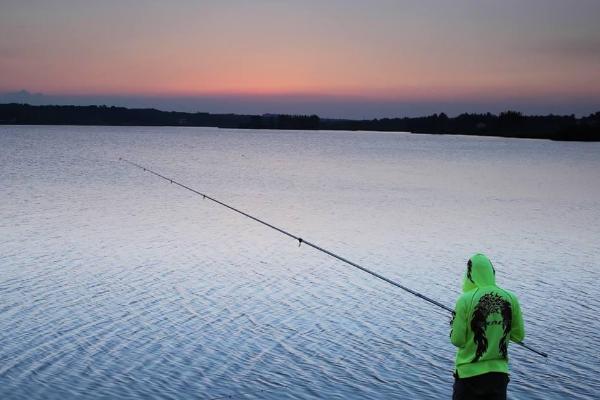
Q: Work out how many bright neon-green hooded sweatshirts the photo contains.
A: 1